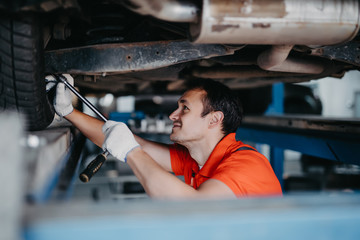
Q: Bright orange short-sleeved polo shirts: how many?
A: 1